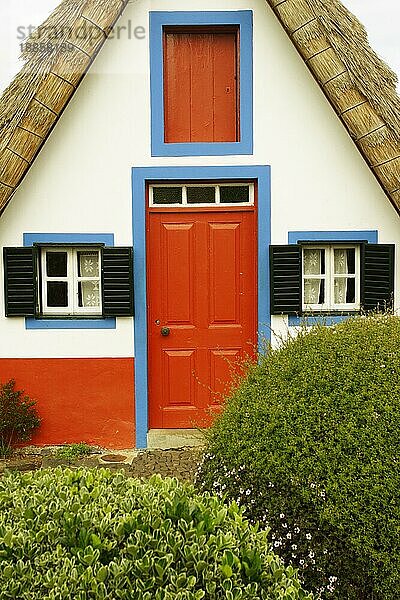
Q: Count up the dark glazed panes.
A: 5